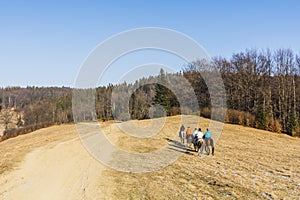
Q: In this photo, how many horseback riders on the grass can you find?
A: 5